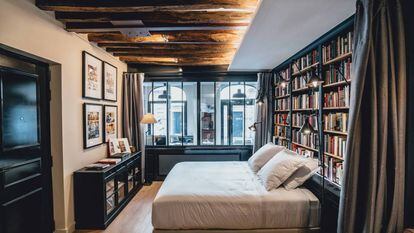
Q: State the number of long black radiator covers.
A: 1